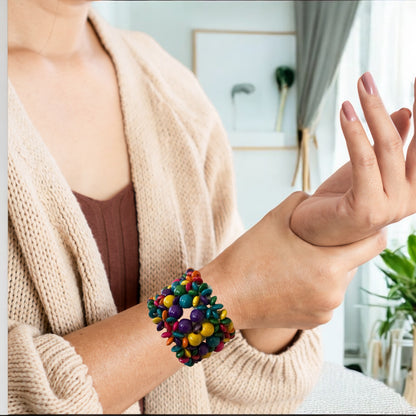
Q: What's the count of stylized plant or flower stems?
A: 2